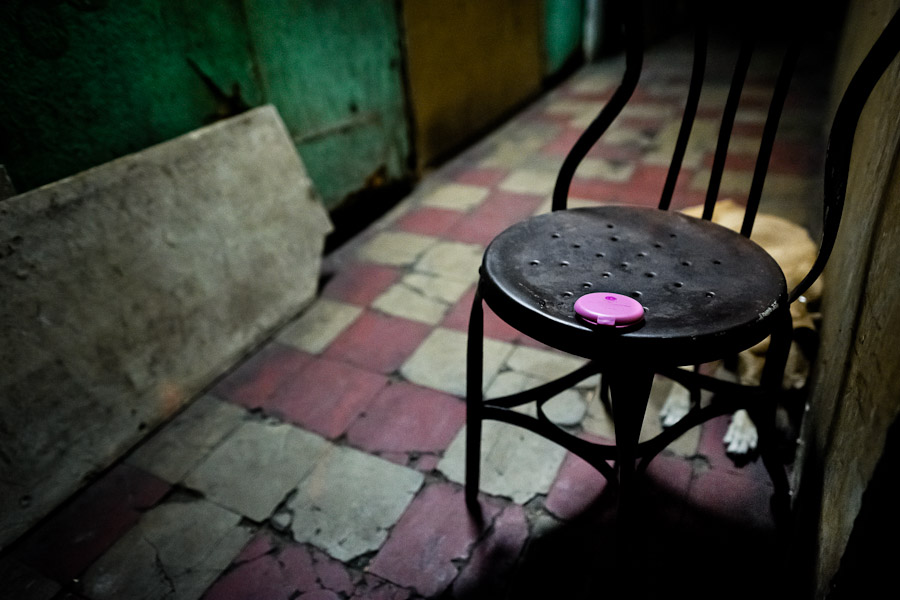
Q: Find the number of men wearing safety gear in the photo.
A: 0